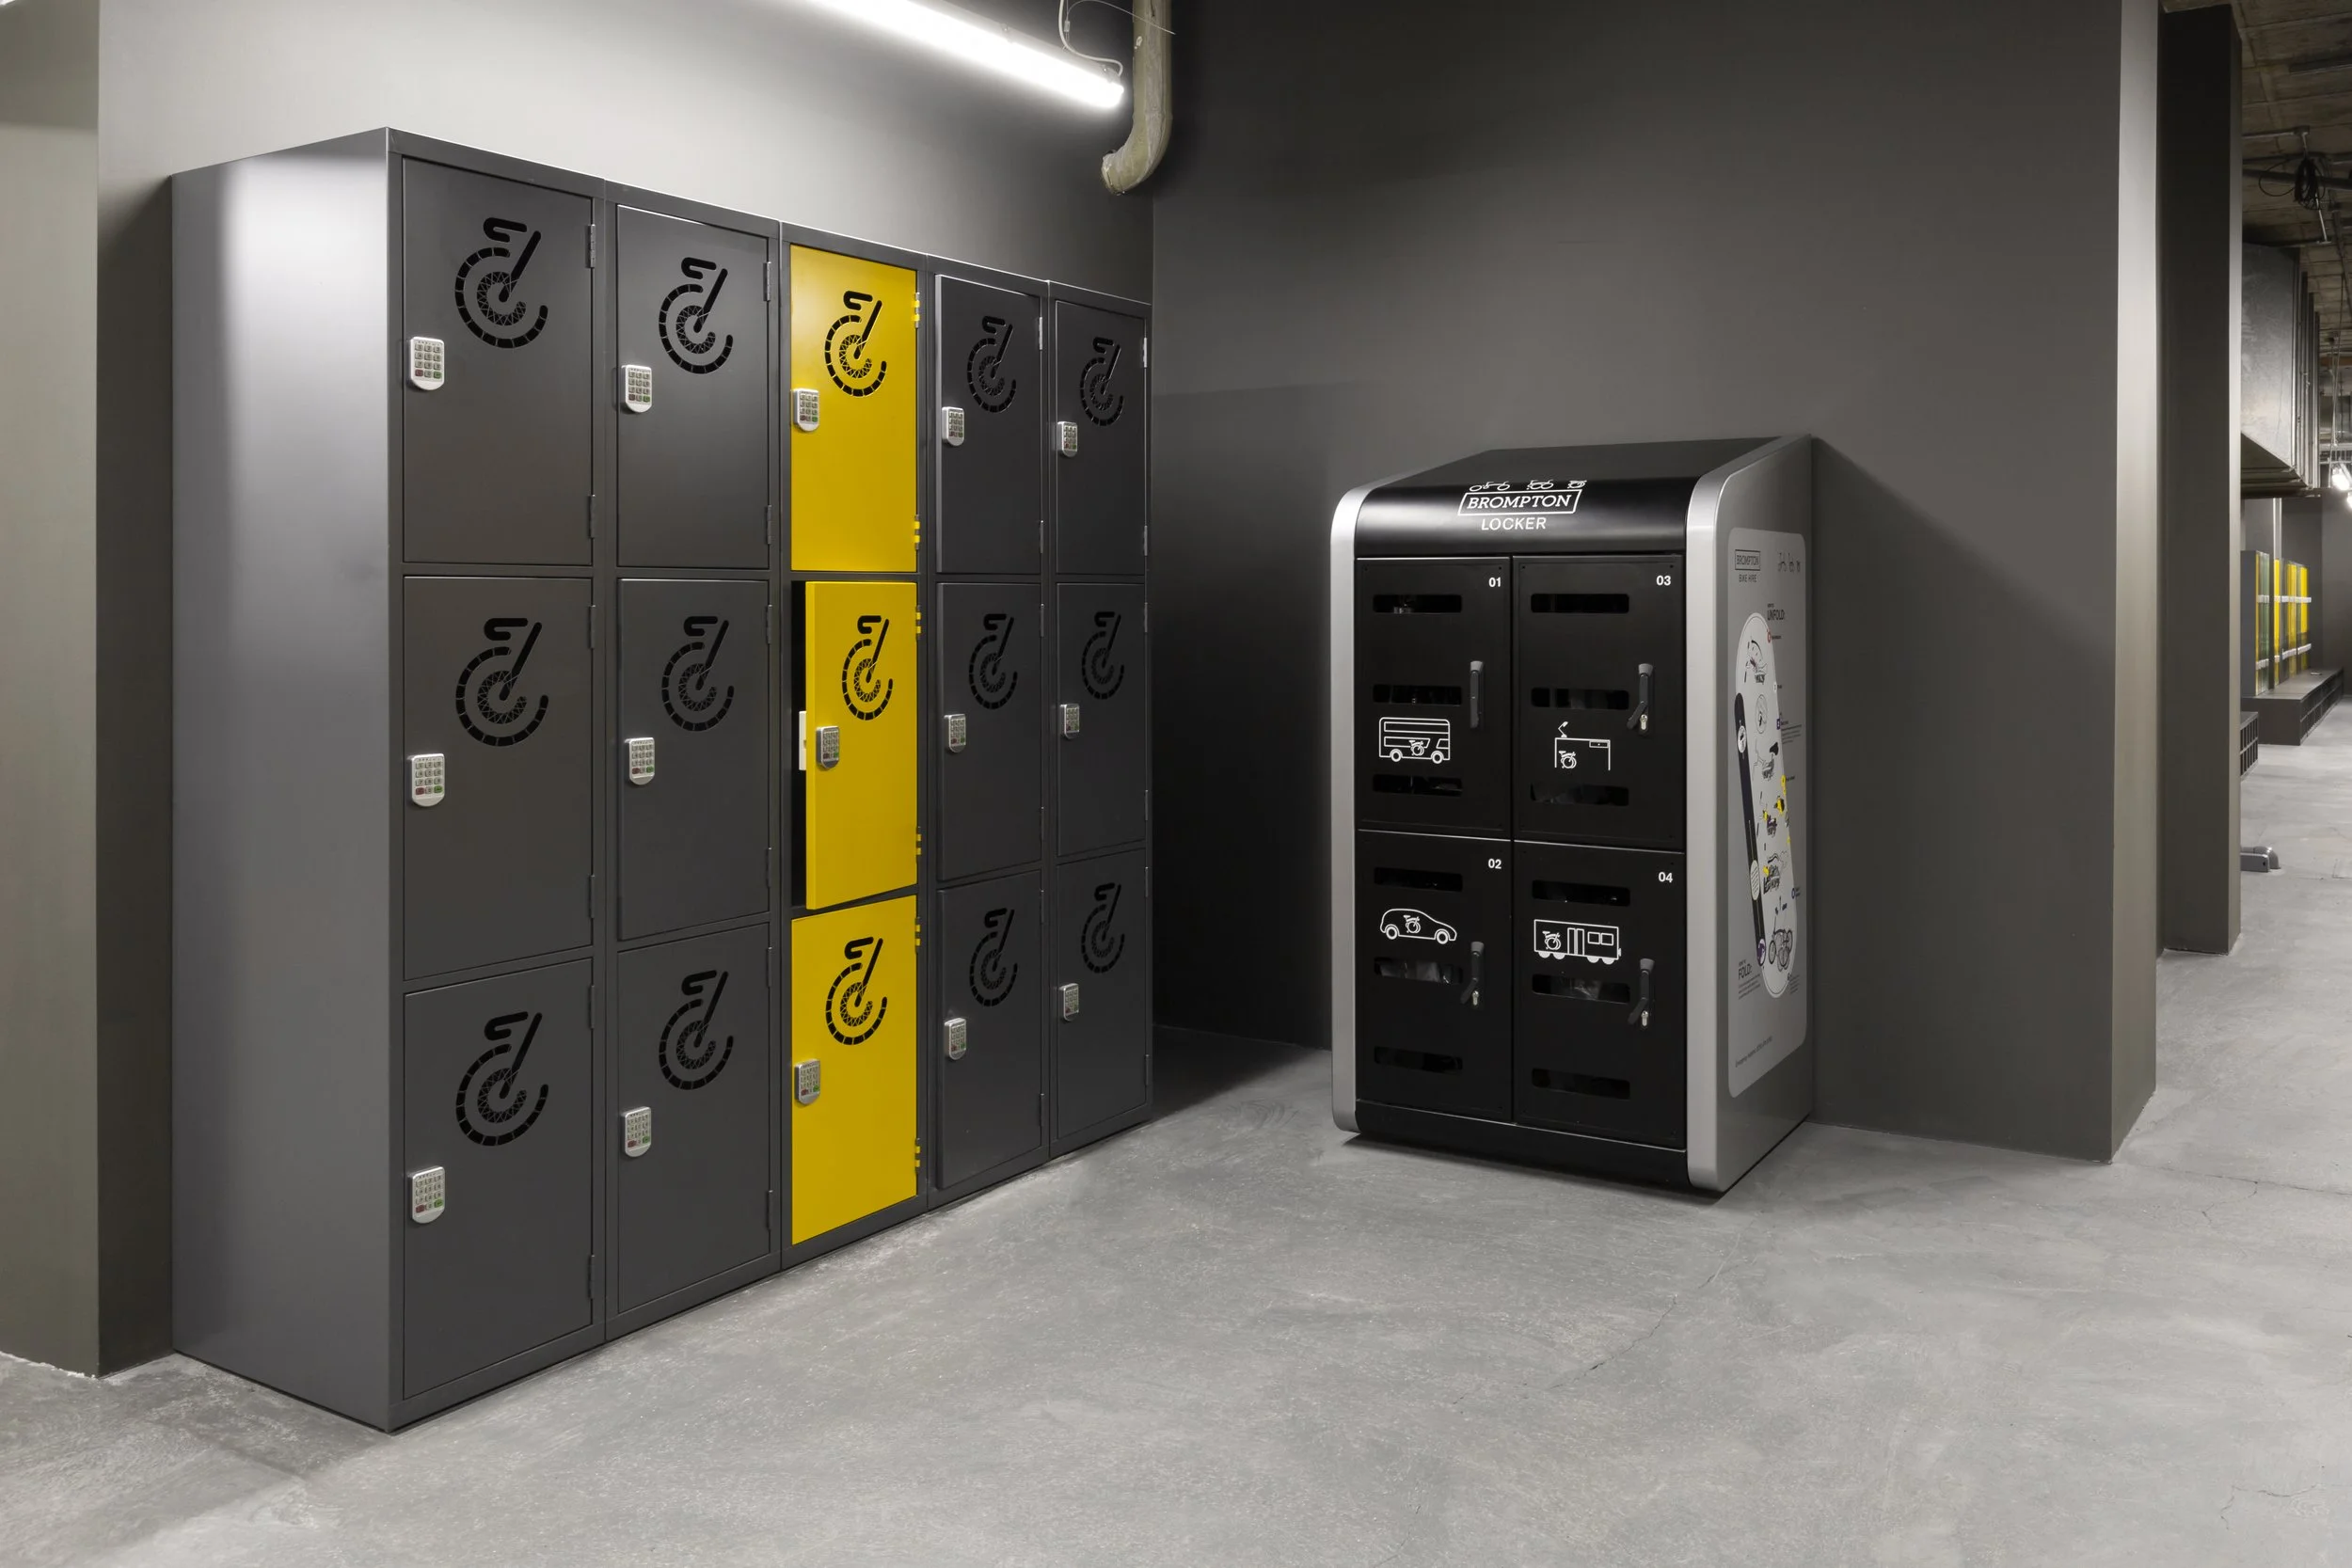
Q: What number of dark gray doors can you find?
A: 12